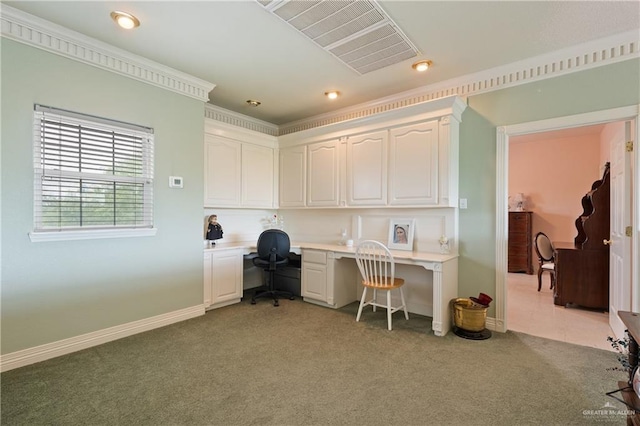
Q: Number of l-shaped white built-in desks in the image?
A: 1